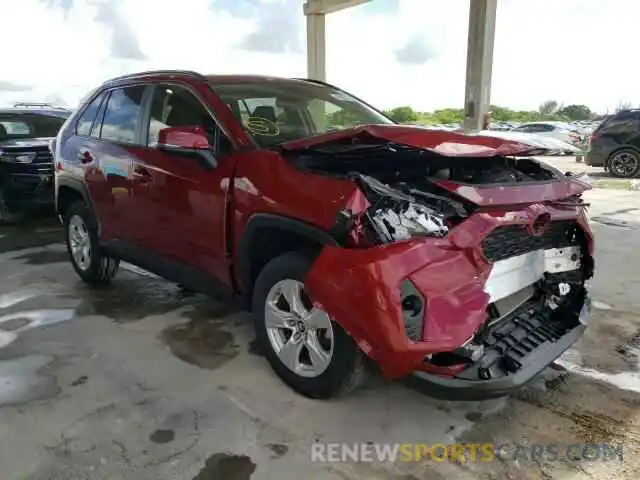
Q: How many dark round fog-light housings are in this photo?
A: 1